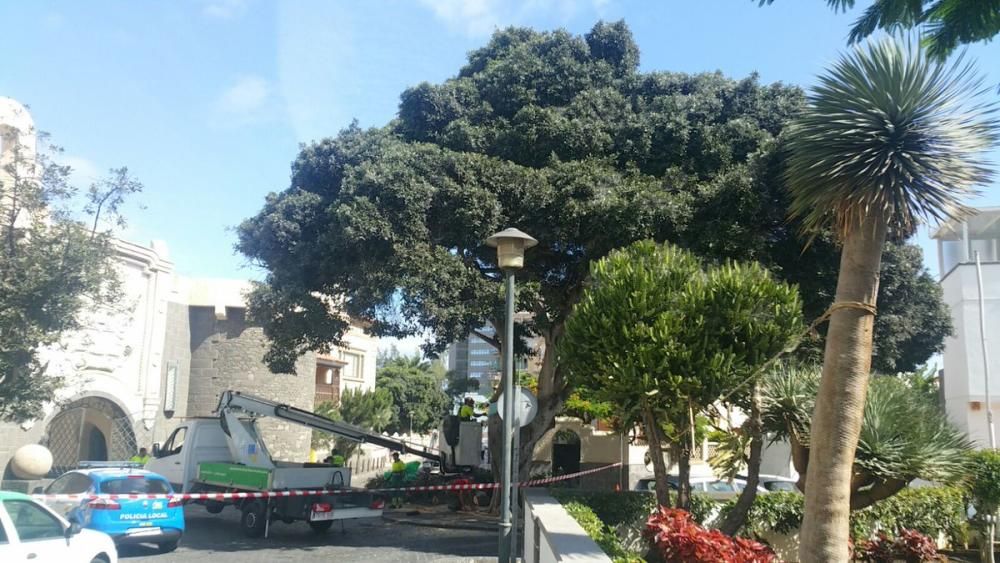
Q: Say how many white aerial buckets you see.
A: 1